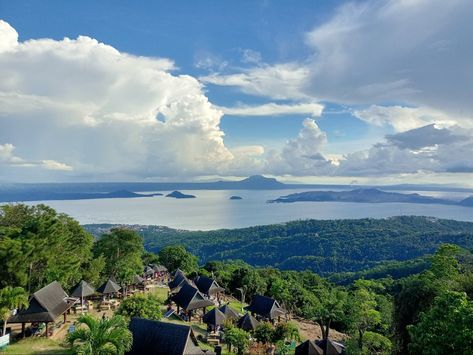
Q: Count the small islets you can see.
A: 2